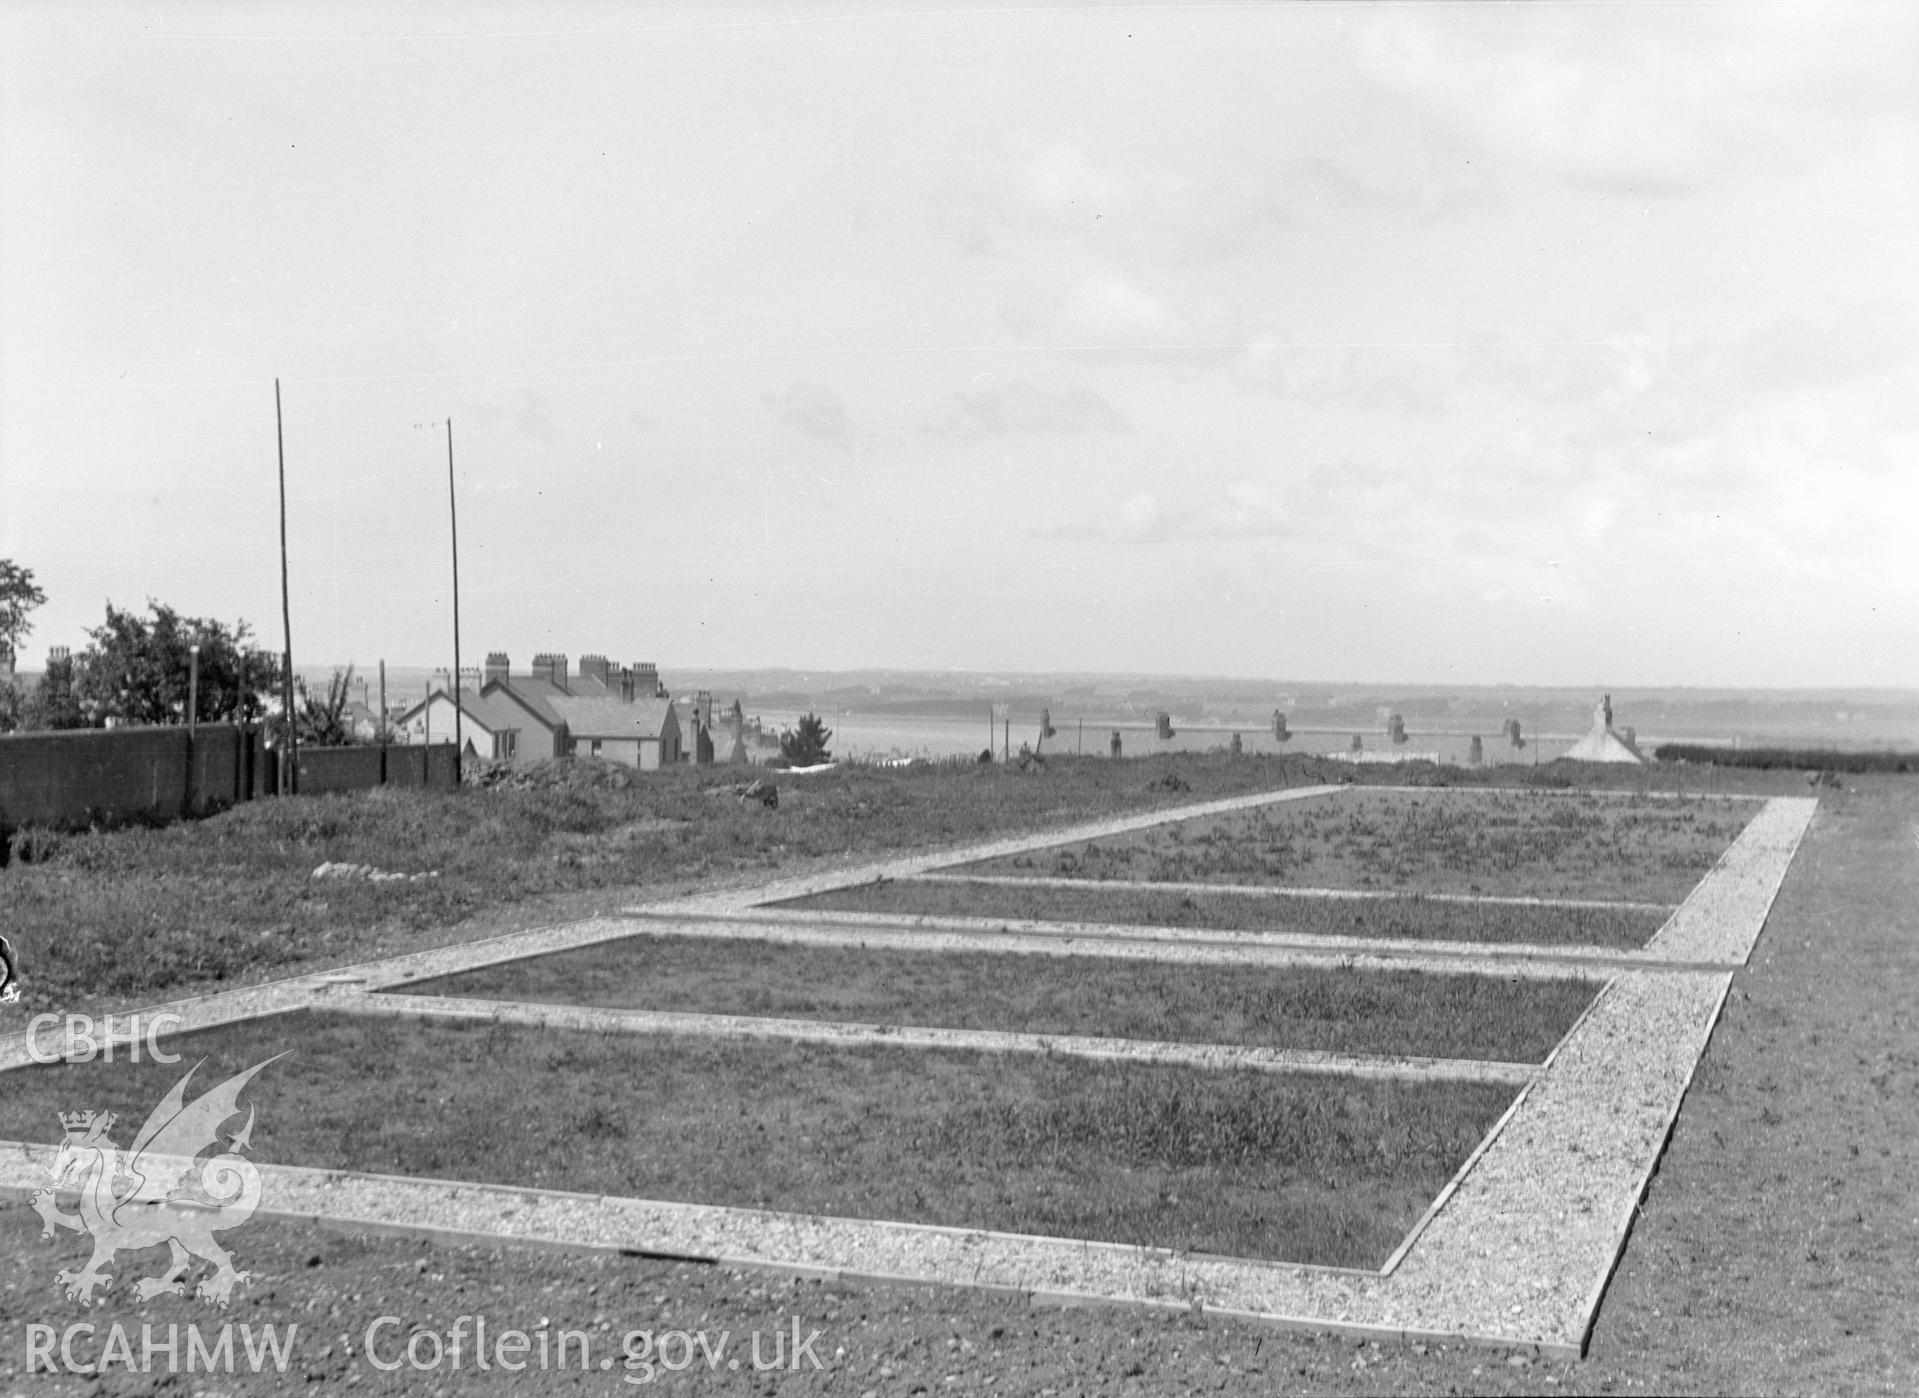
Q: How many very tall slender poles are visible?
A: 2